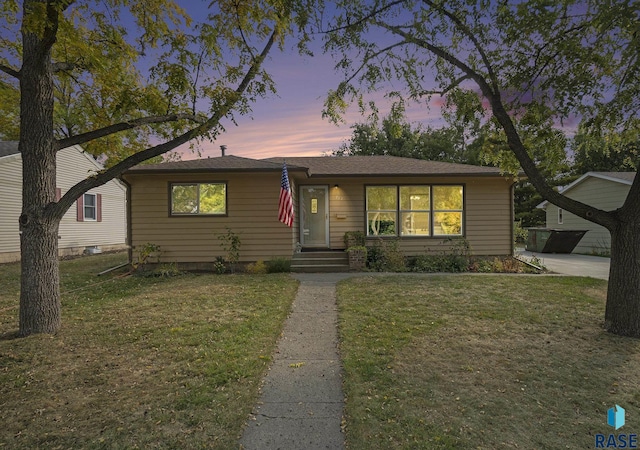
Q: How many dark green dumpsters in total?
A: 1